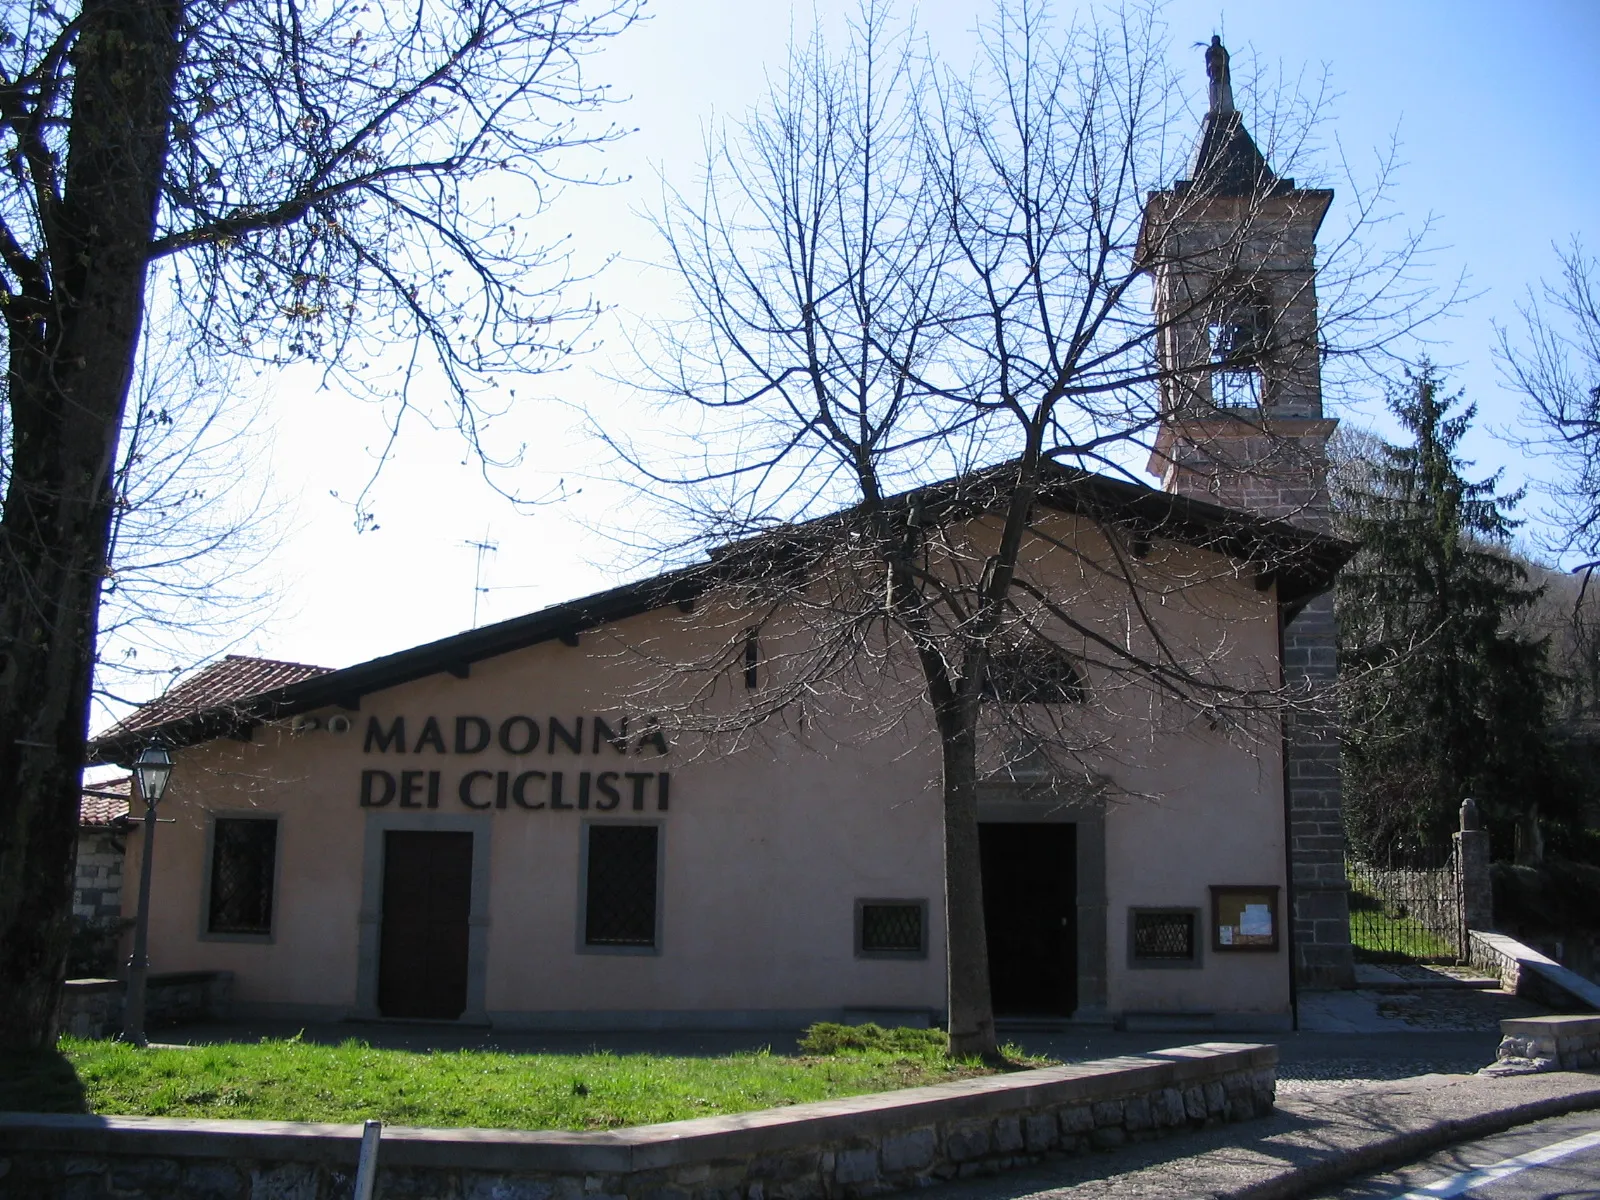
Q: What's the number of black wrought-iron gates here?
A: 1